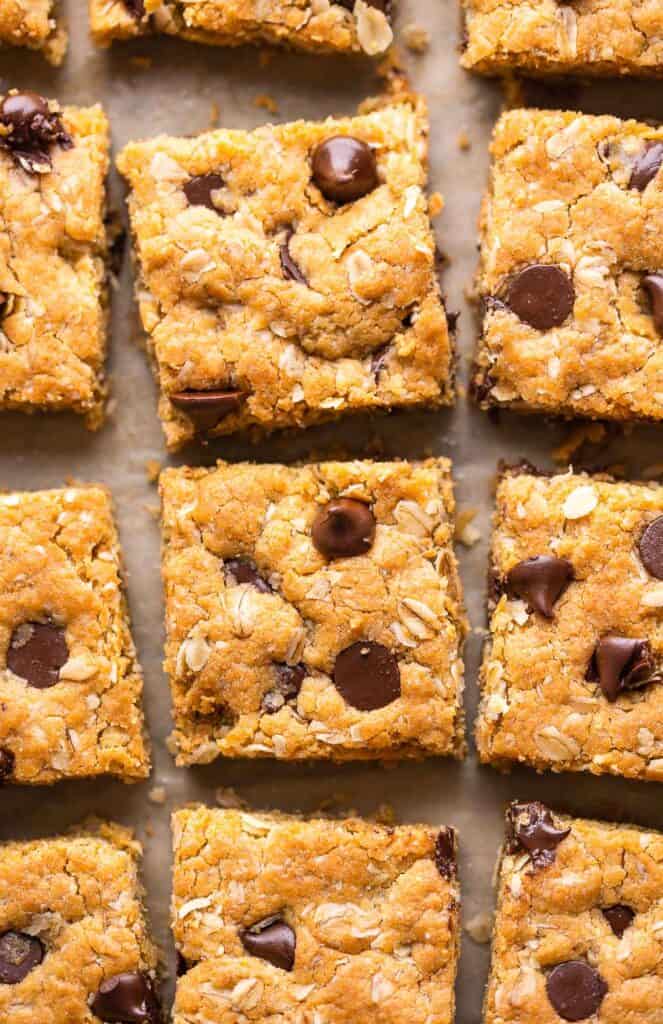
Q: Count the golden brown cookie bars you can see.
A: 12